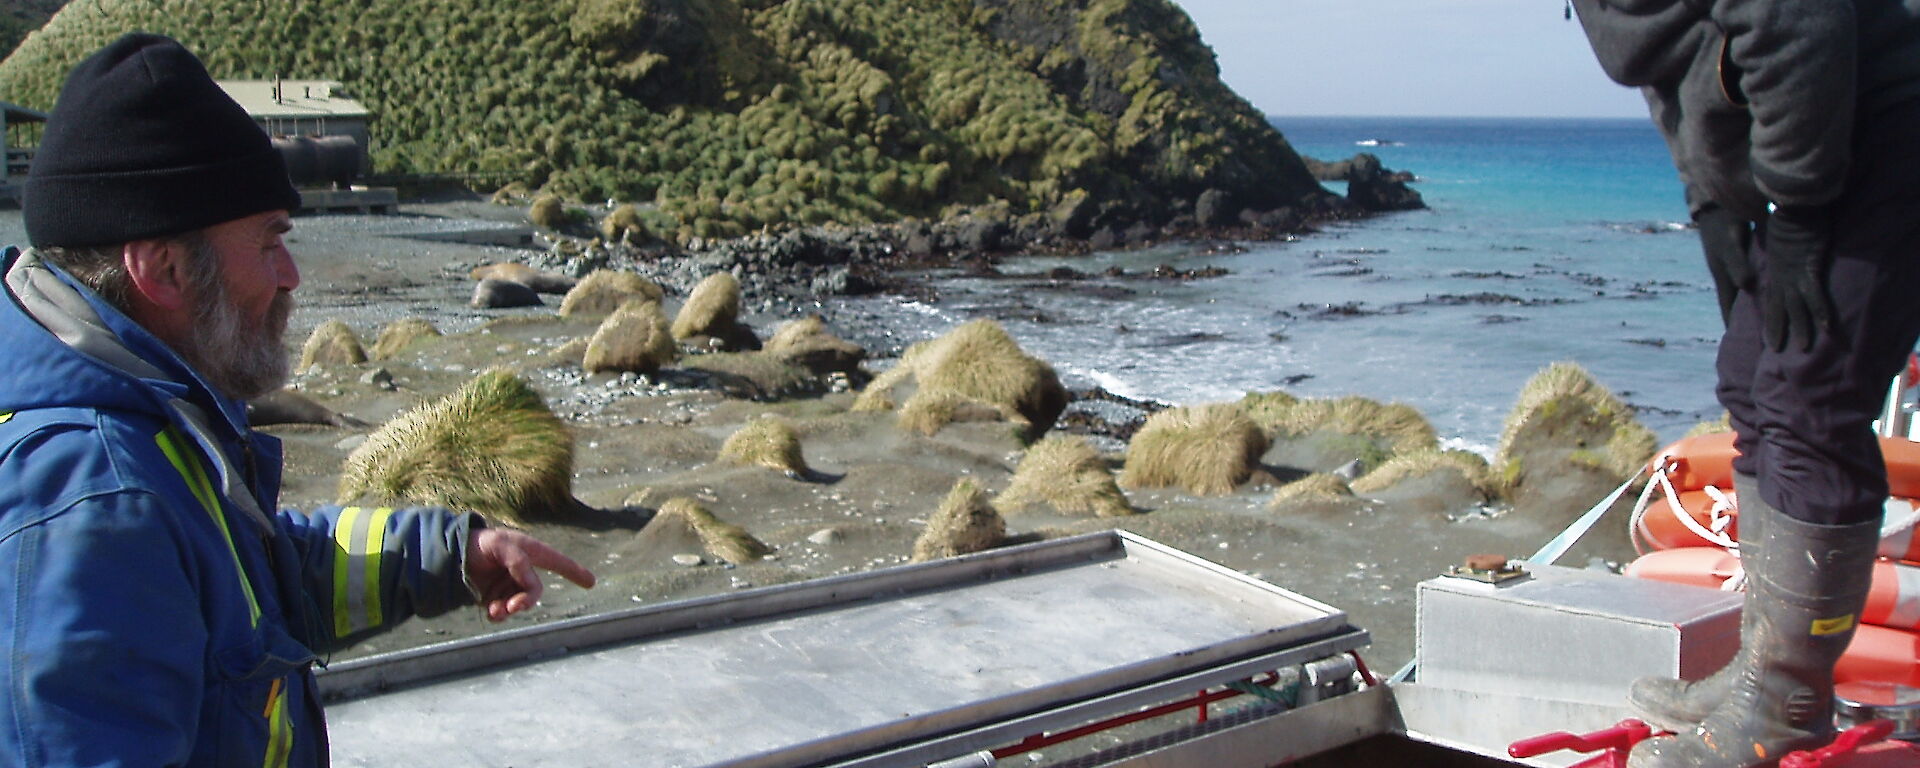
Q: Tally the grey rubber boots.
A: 2